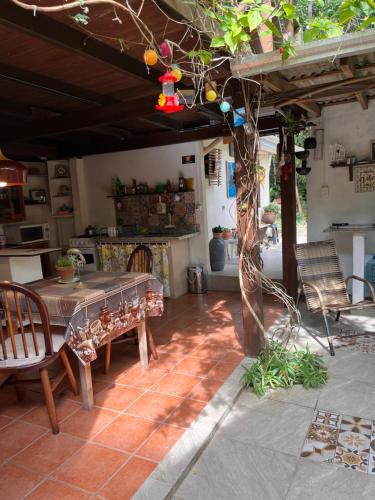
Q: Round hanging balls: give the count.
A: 5